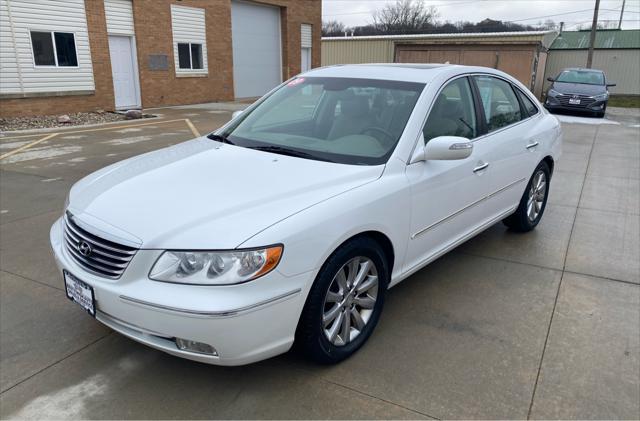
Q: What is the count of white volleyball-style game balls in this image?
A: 0